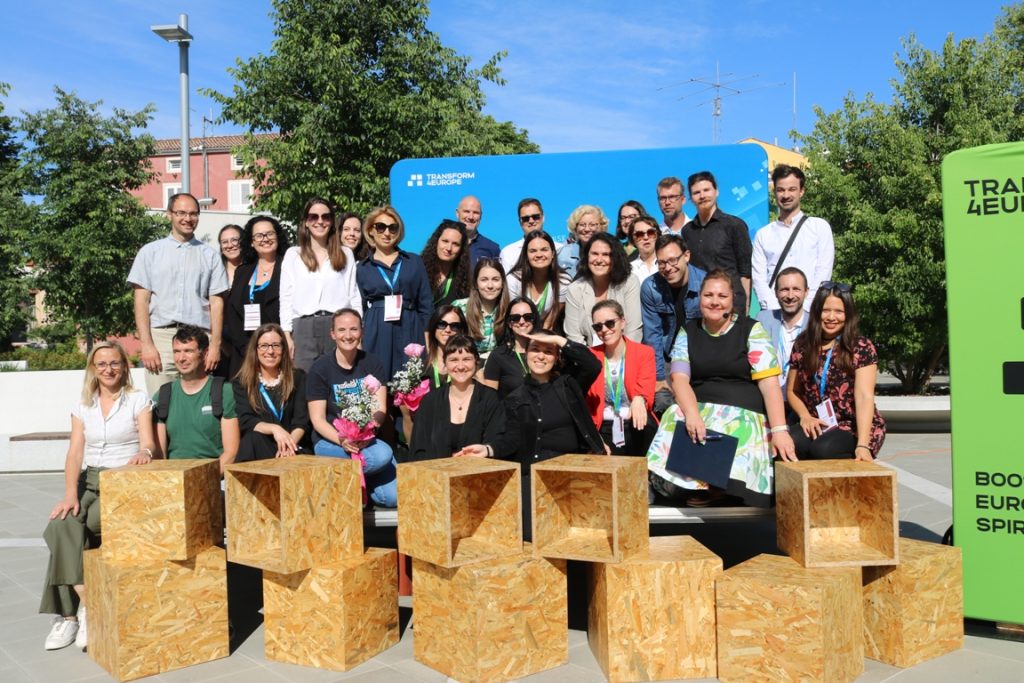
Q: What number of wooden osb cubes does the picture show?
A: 11